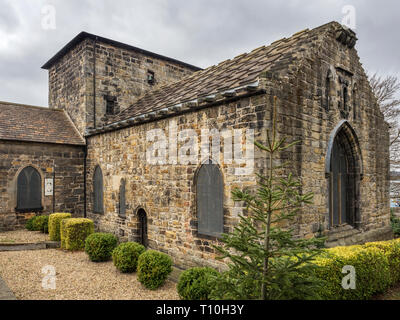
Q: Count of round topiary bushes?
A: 4